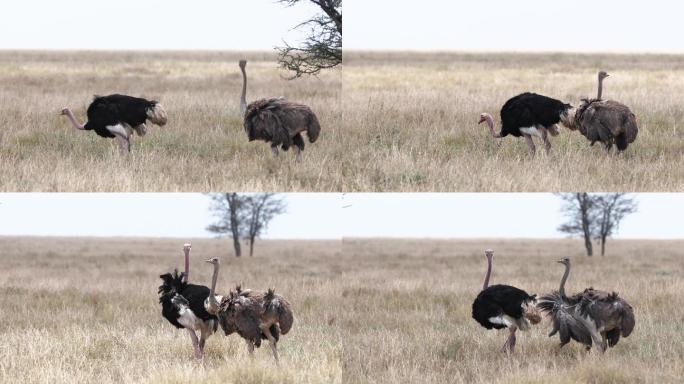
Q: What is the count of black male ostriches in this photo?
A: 4